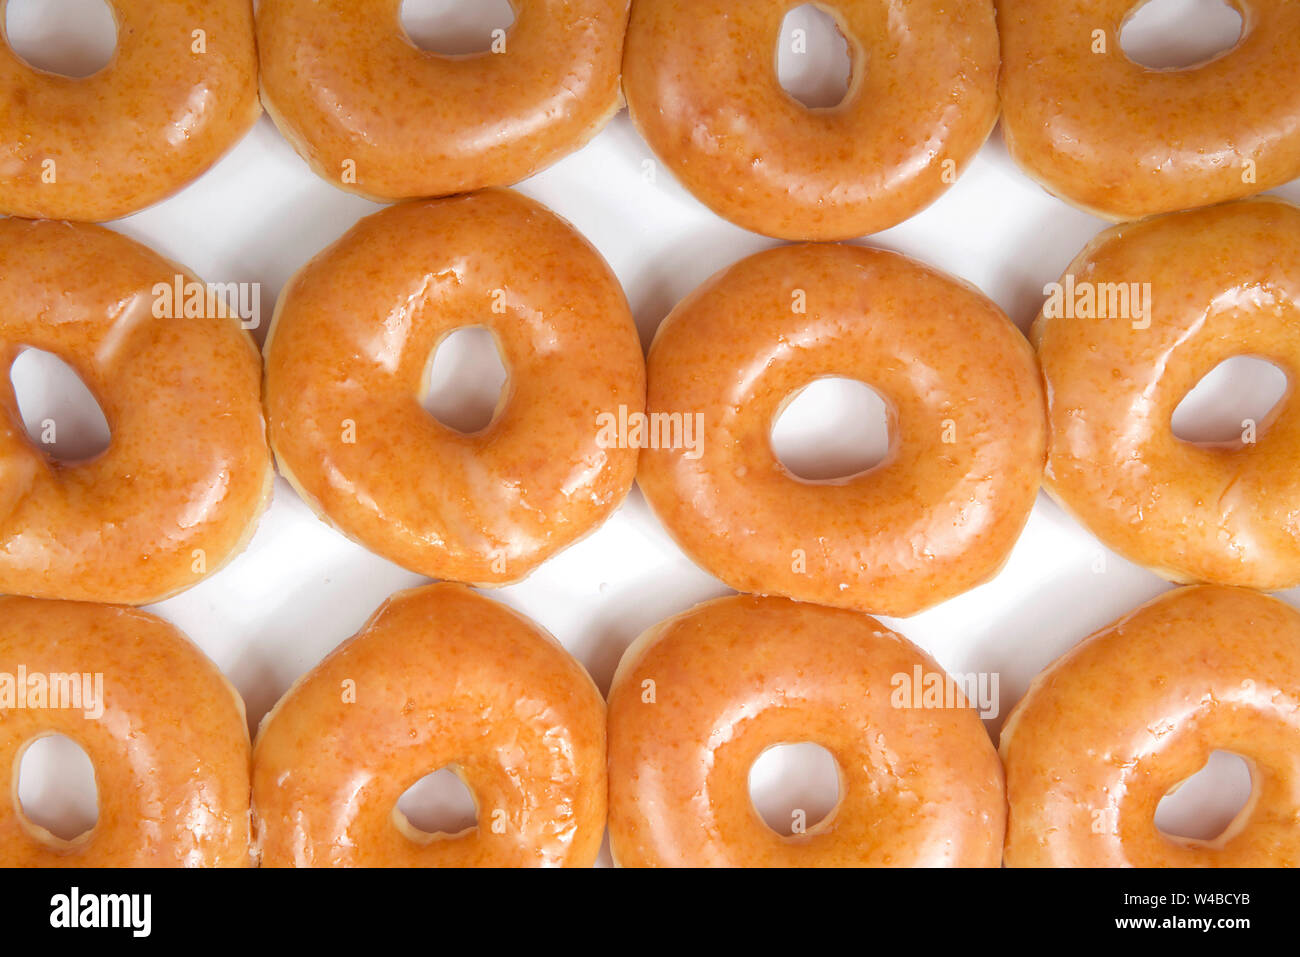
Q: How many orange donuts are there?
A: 12